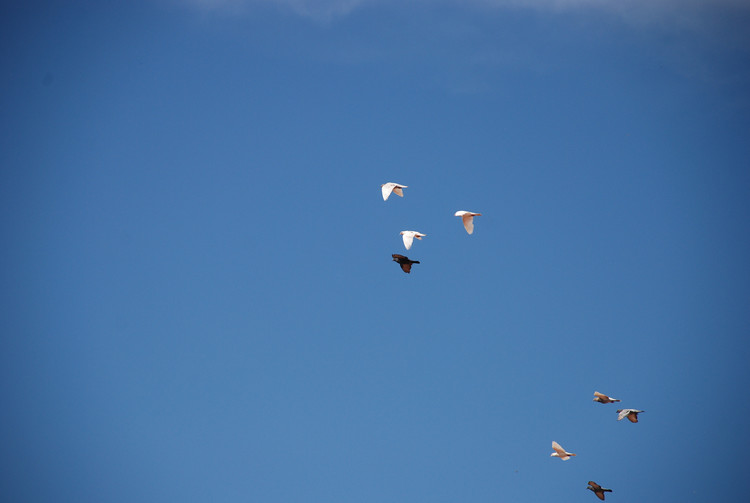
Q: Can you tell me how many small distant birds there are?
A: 8